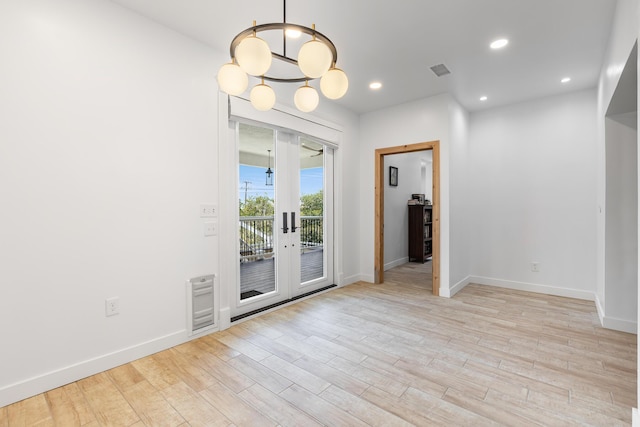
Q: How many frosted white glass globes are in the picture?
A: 6